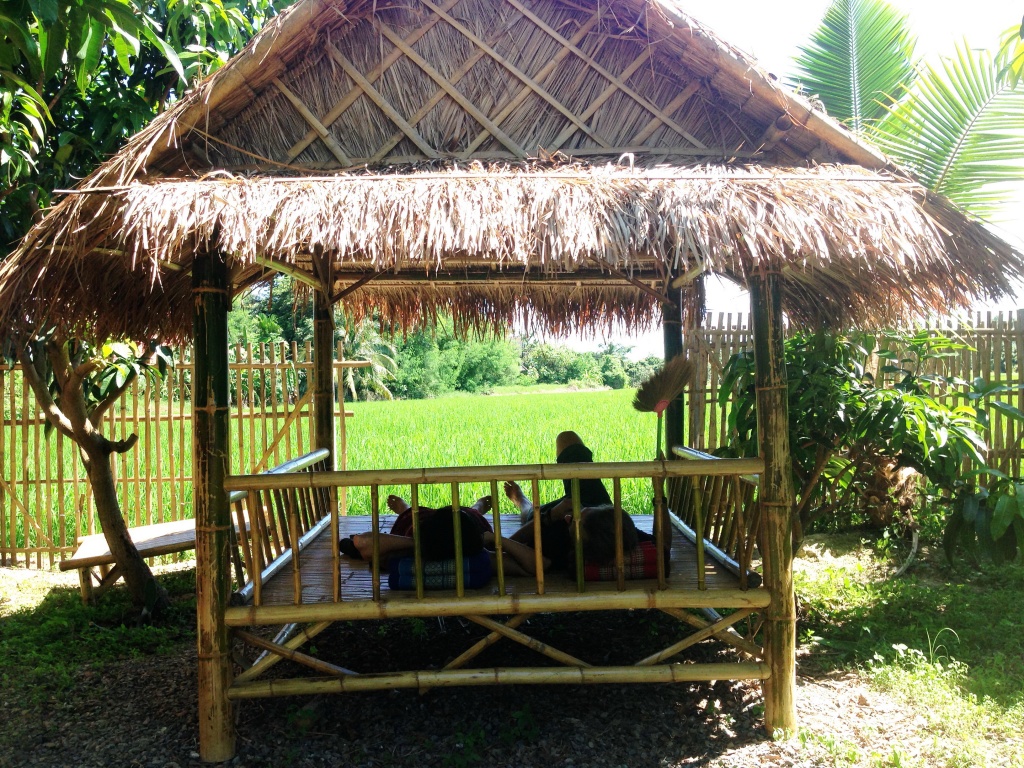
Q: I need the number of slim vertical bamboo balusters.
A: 13